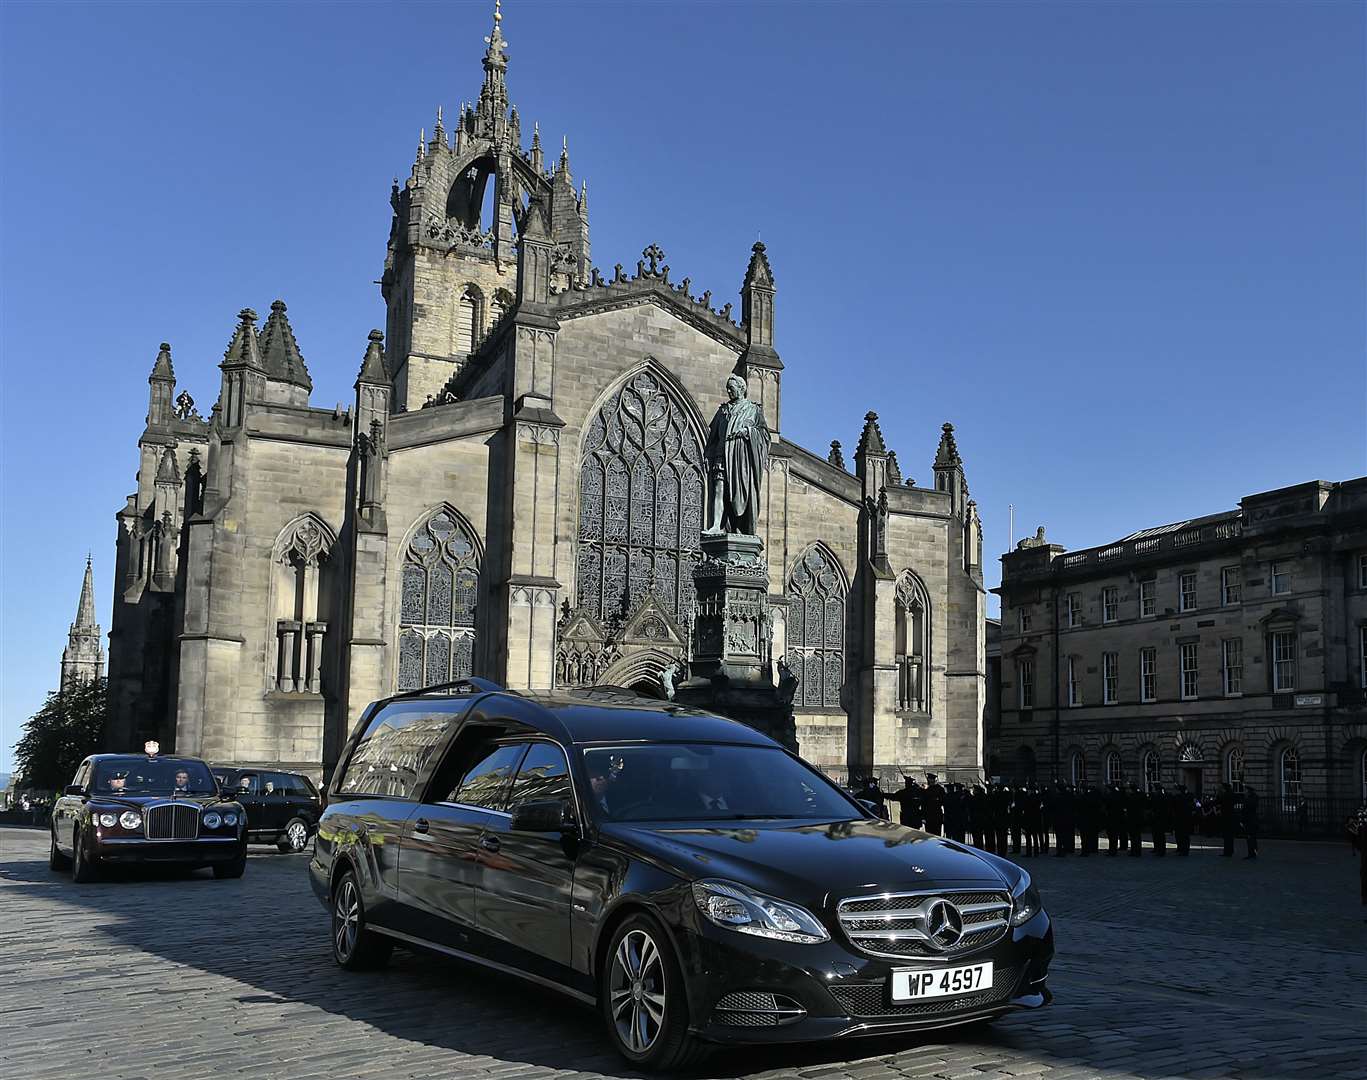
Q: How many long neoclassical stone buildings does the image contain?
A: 1